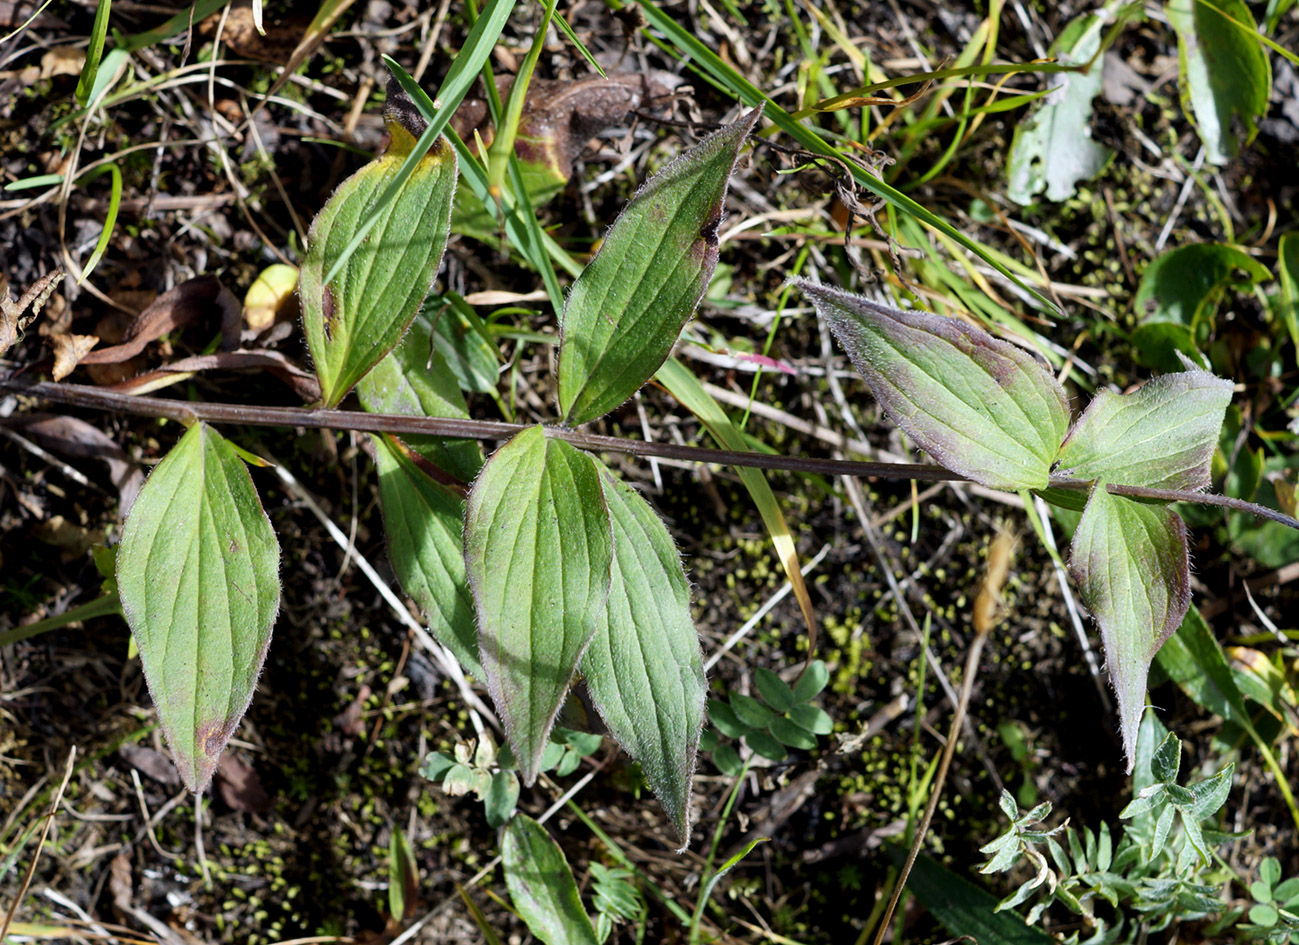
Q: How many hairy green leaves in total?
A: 9